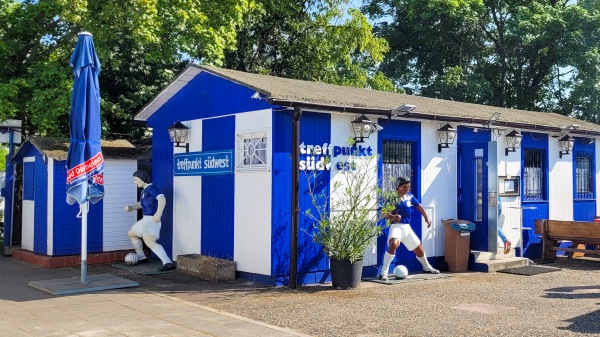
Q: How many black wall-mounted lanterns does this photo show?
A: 5